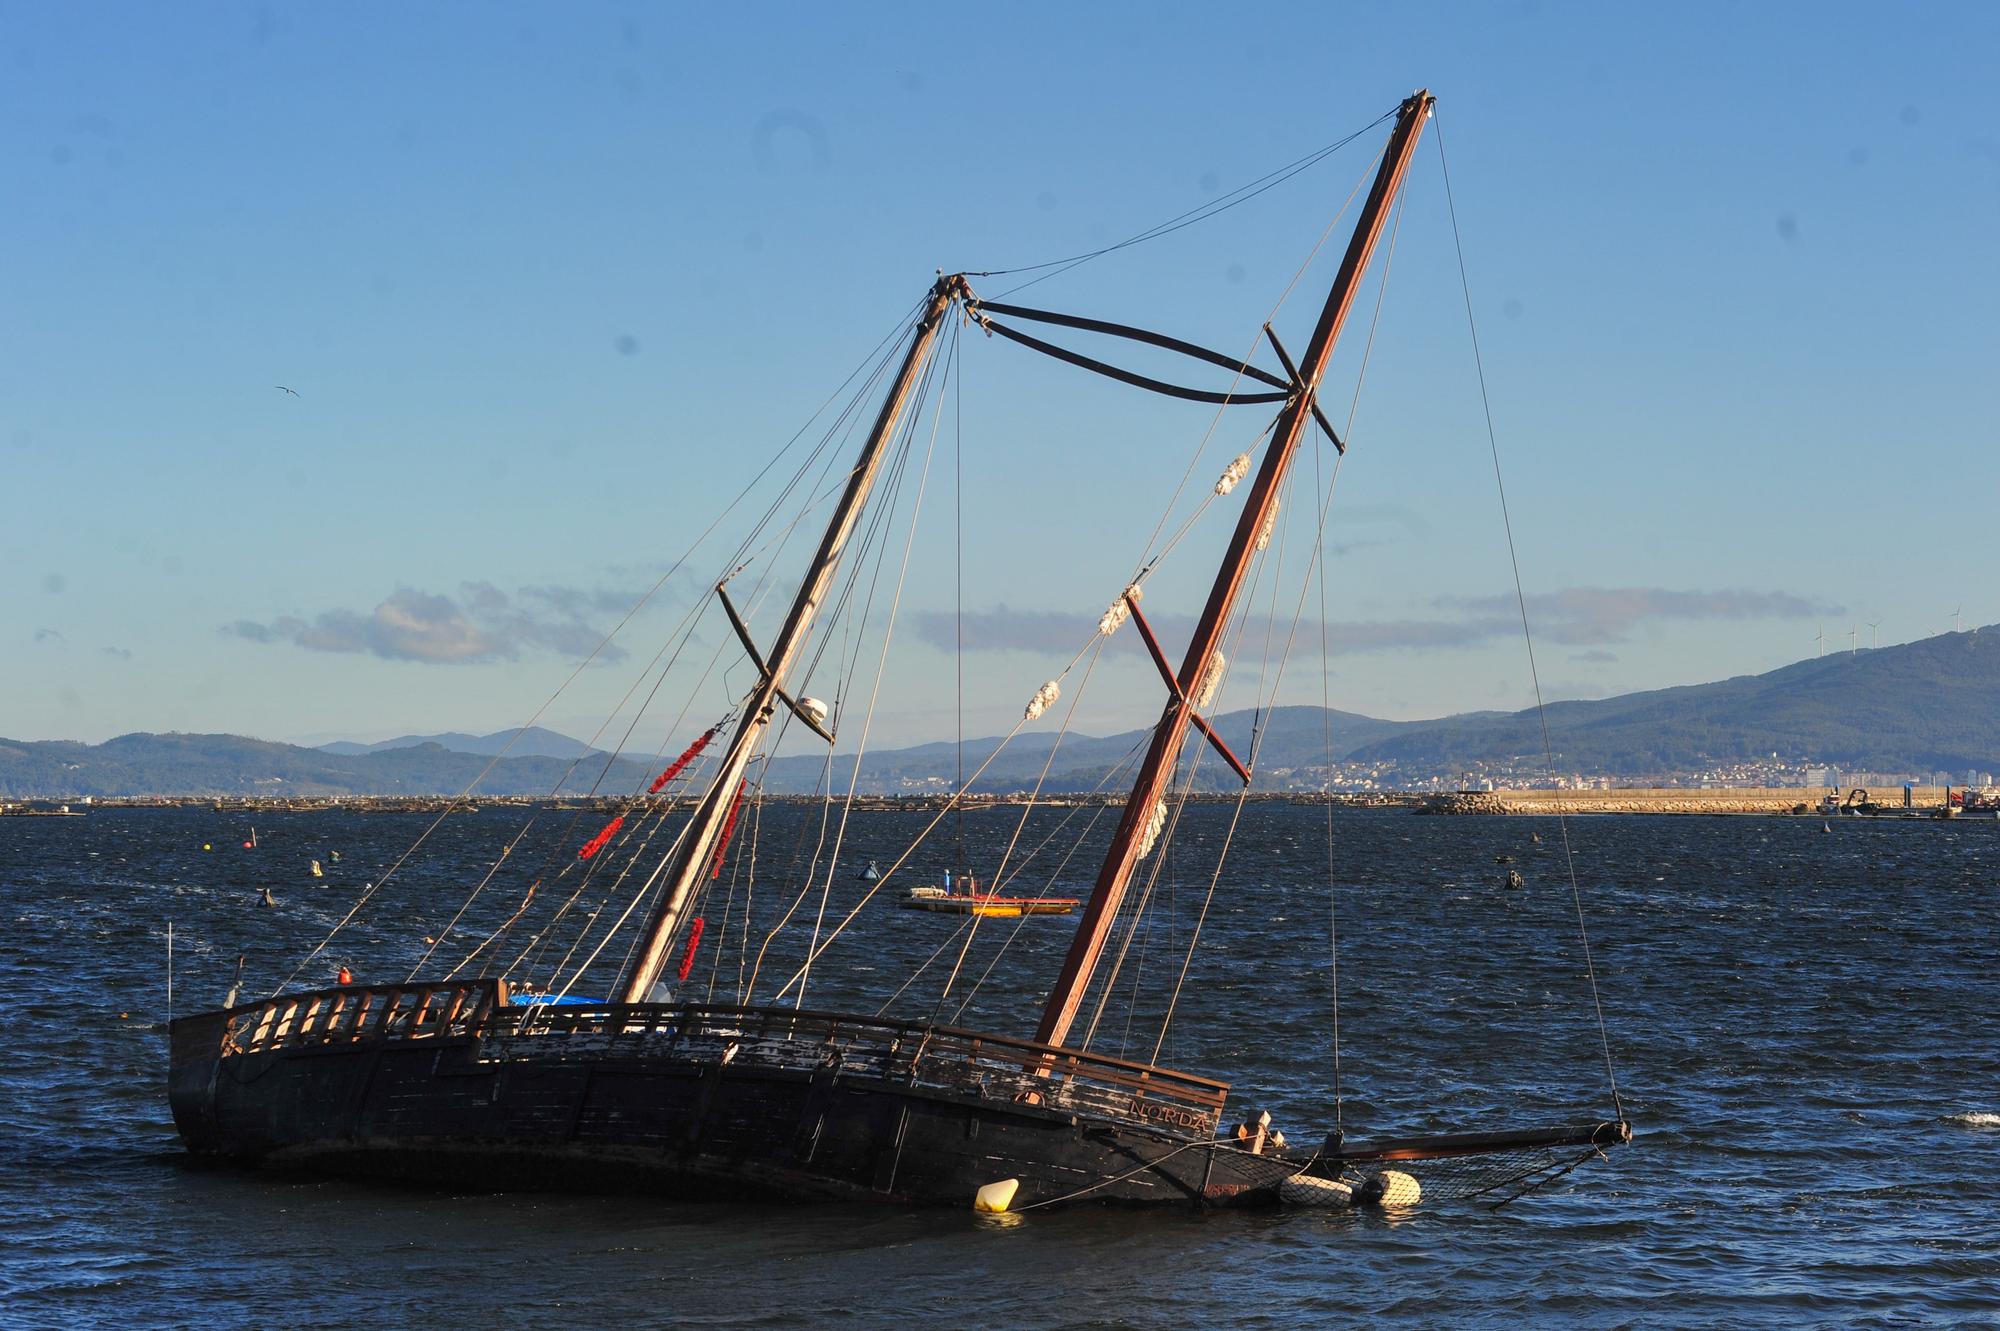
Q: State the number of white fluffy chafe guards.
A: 6